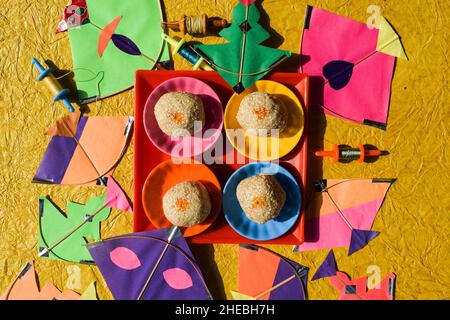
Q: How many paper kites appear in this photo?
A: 10